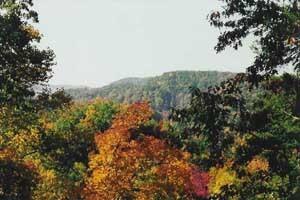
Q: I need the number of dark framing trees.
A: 2